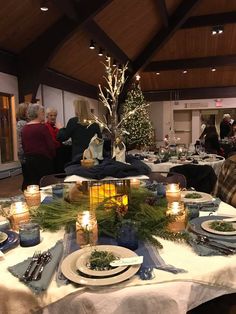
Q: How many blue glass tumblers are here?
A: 5